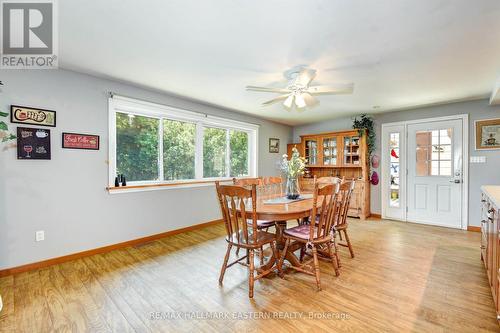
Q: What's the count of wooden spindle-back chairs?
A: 6